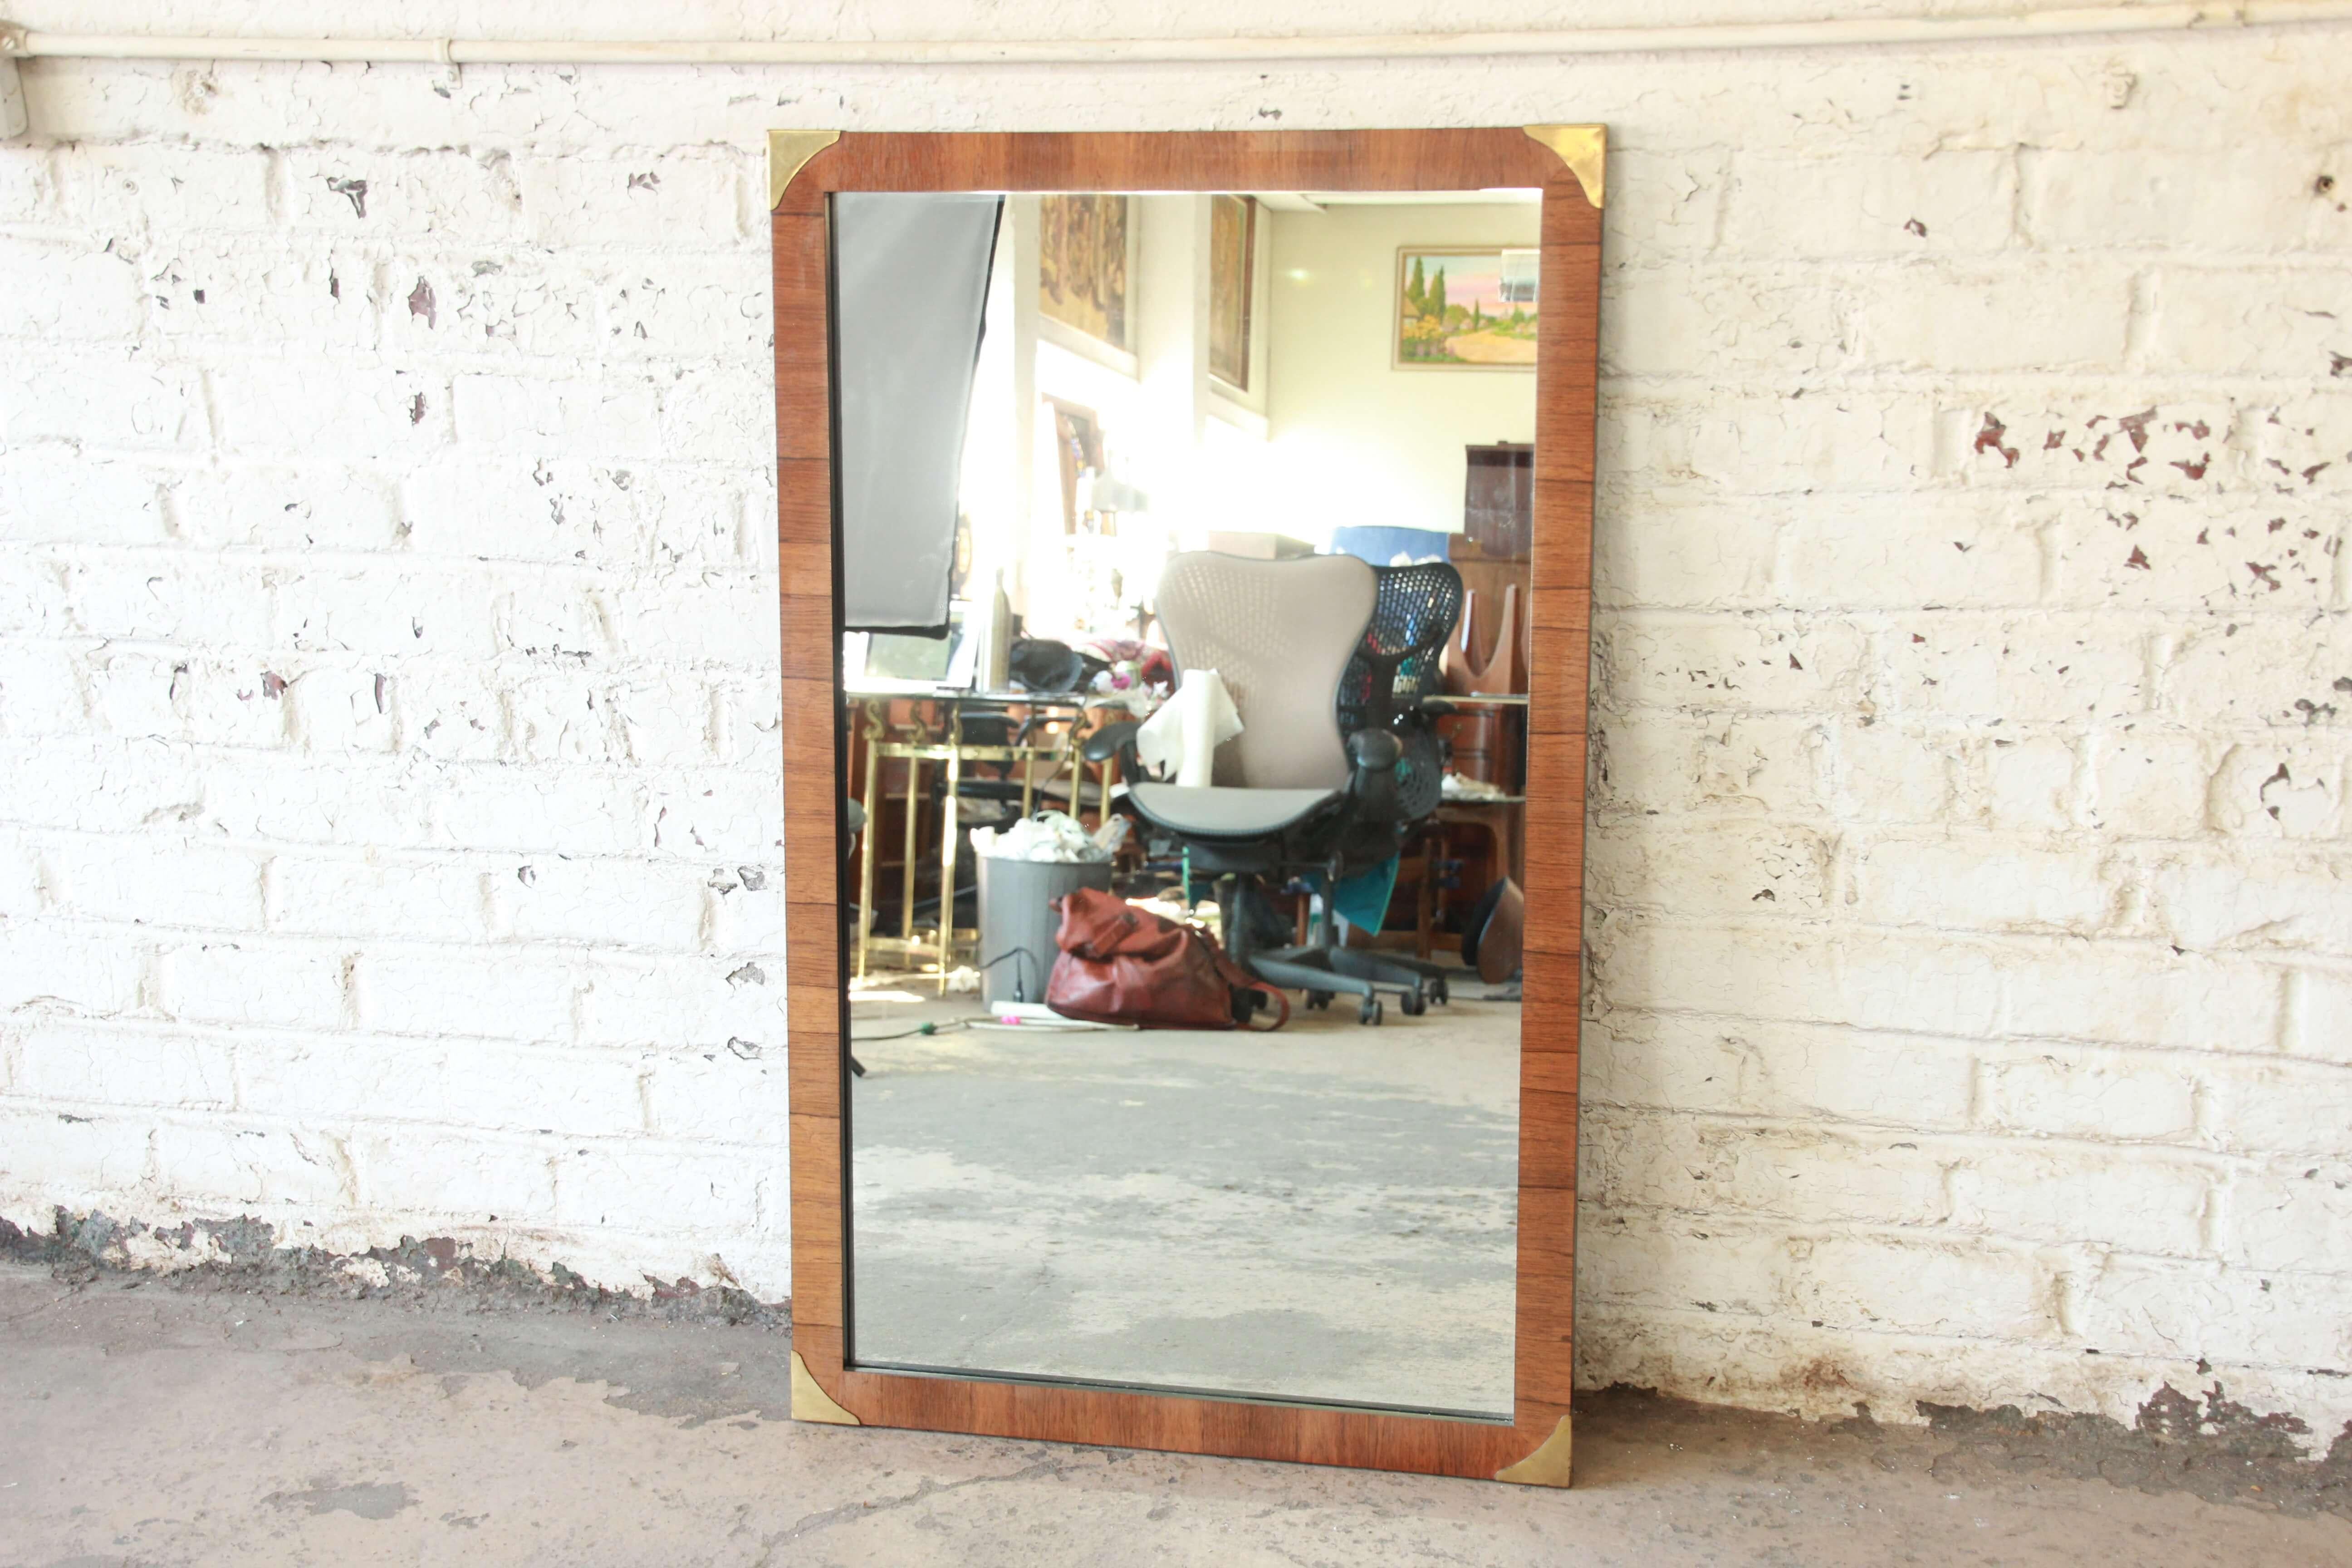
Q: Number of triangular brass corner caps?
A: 4